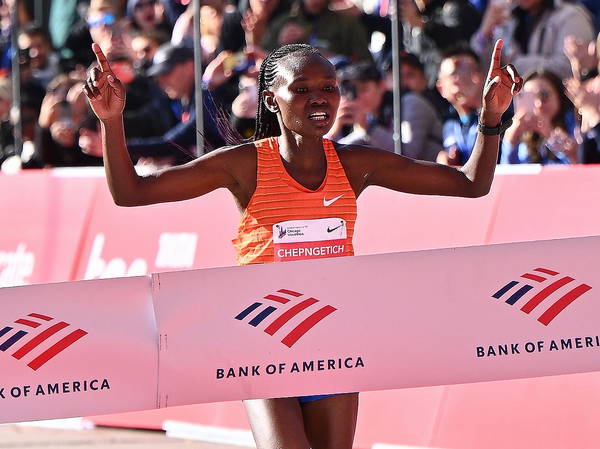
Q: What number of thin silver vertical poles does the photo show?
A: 3